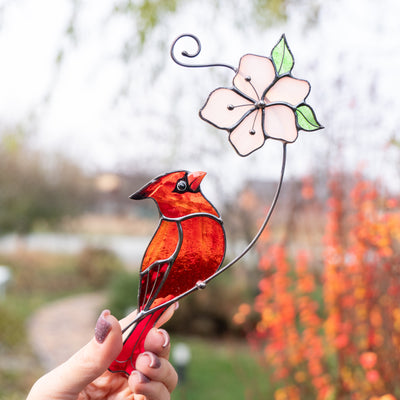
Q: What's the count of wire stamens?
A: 3